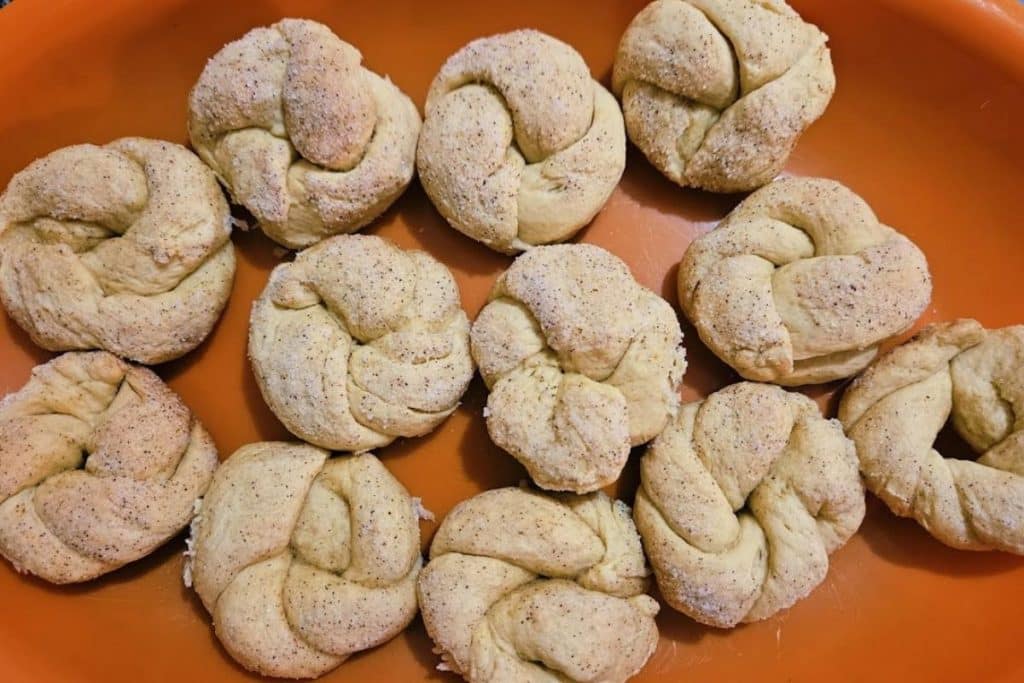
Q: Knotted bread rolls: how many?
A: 12